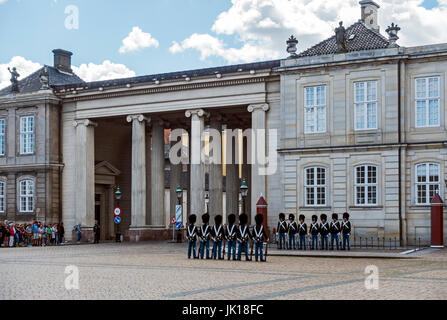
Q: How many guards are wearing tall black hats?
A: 13